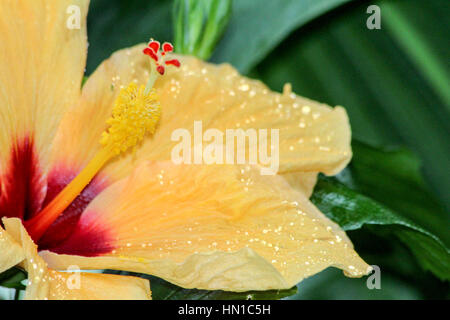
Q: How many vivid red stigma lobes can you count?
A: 5